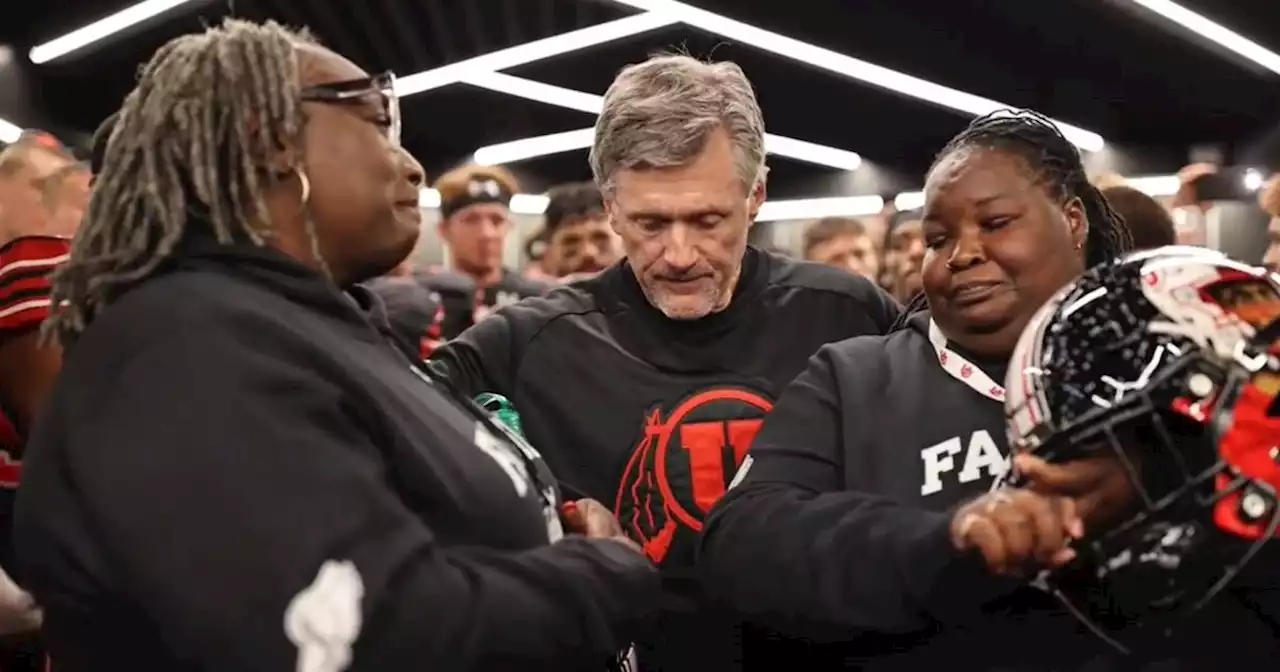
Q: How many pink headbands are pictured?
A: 0